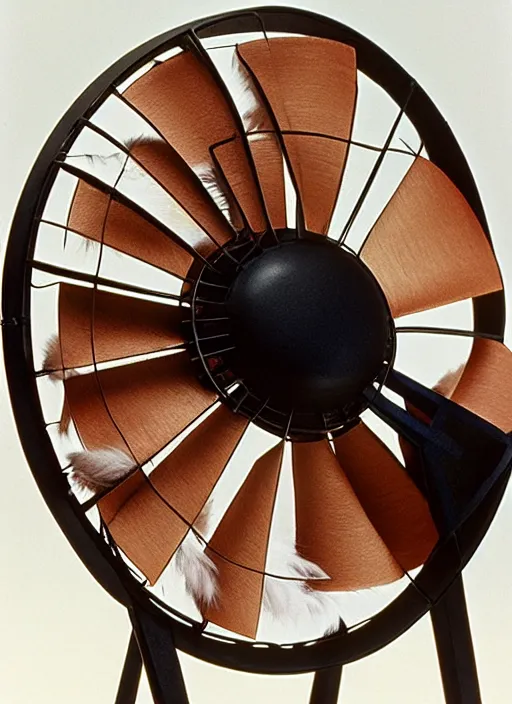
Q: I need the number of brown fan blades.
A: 12